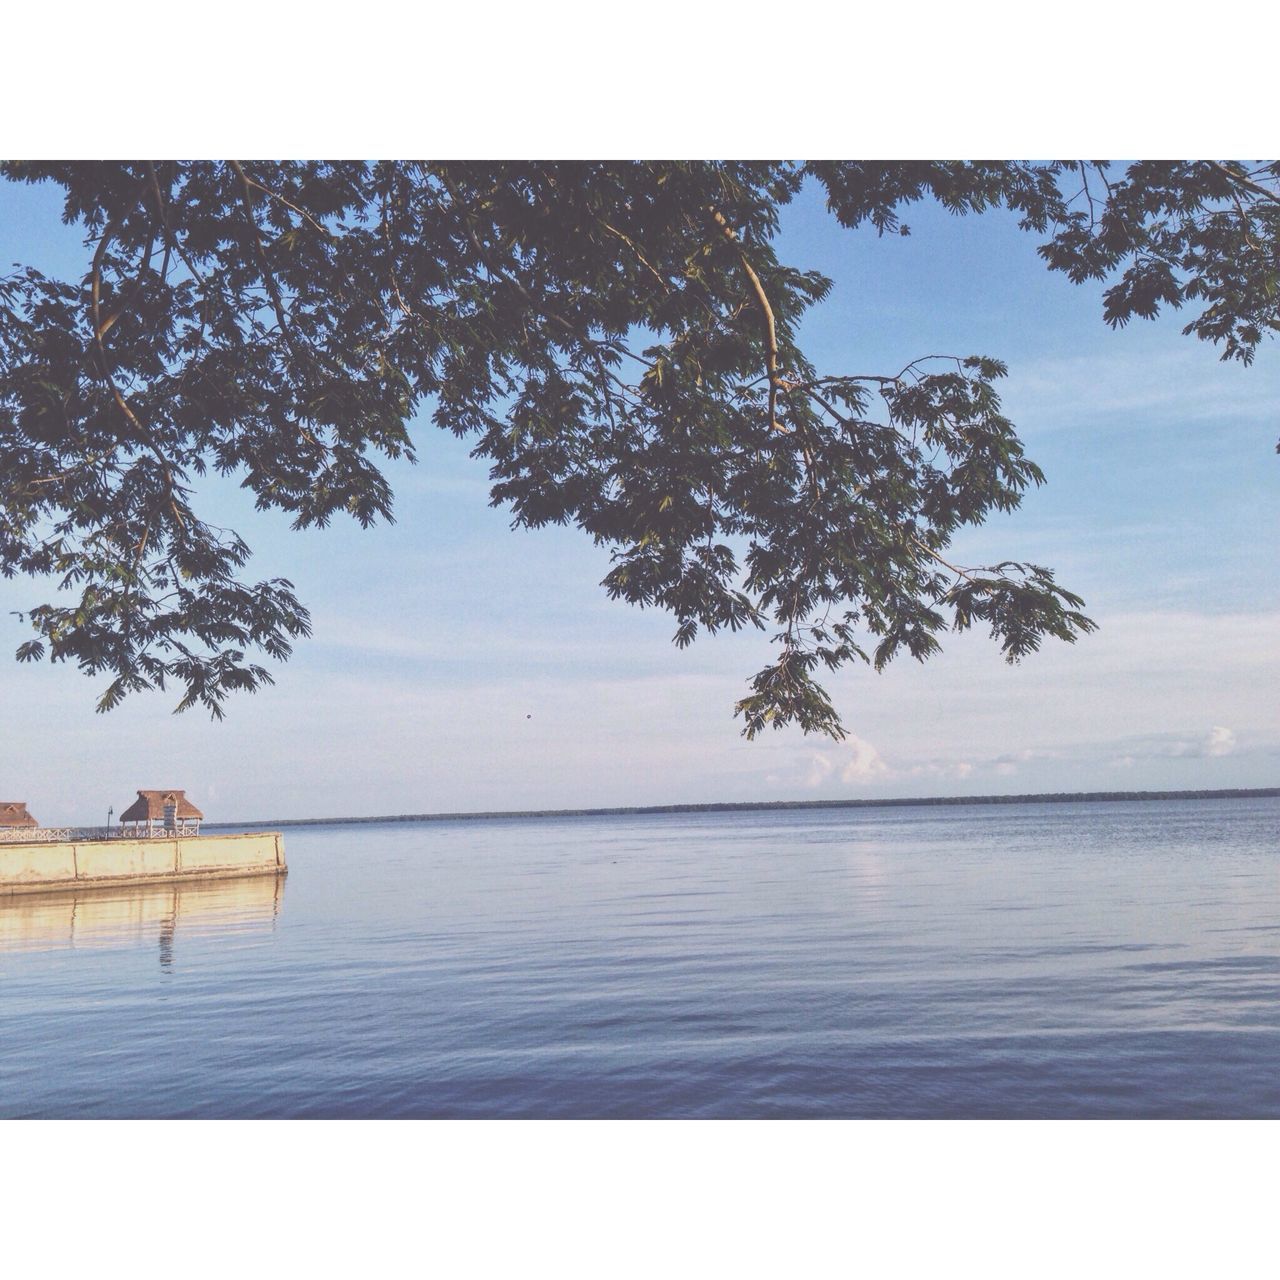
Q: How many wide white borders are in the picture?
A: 2